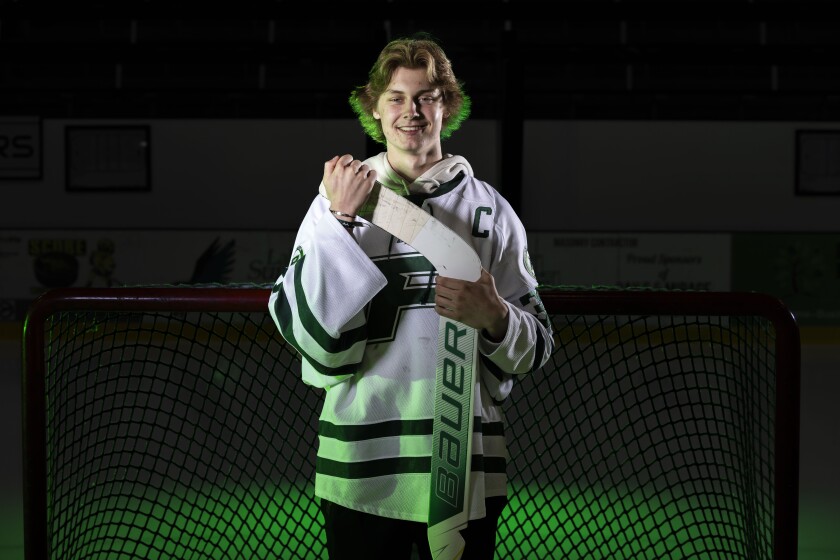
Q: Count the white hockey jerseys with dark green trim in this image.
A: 1